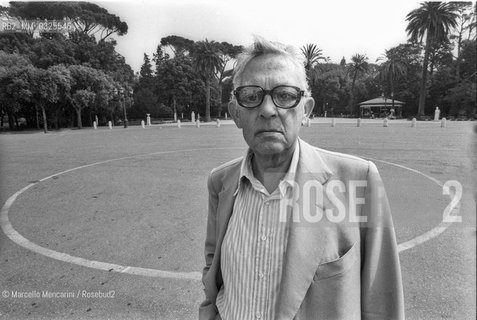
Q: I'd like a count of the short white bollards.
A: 12